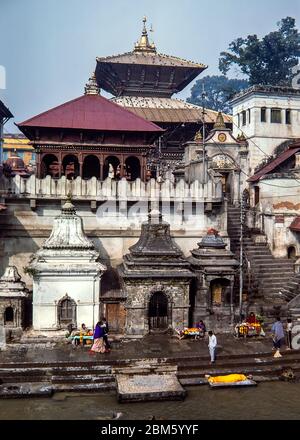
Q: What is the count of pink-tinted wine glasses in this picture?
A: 0